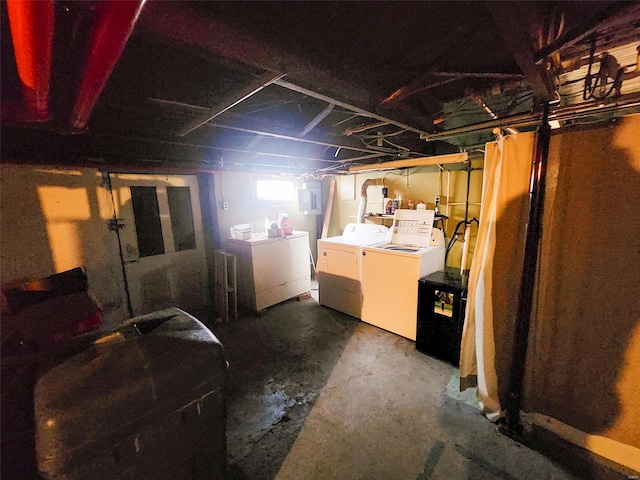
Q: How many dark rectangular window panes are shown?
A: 2